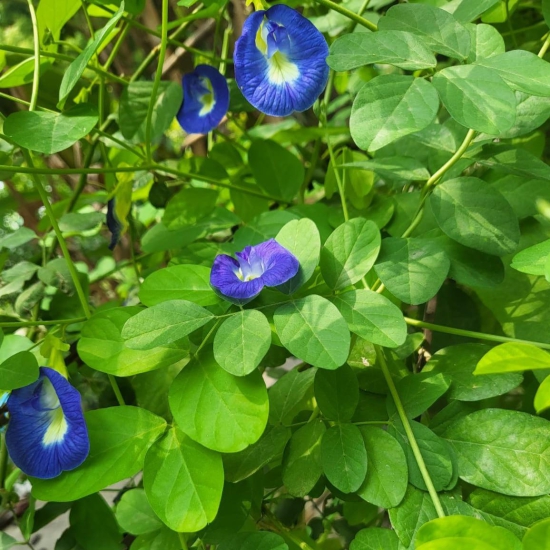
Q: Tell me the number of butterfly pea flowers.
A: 4